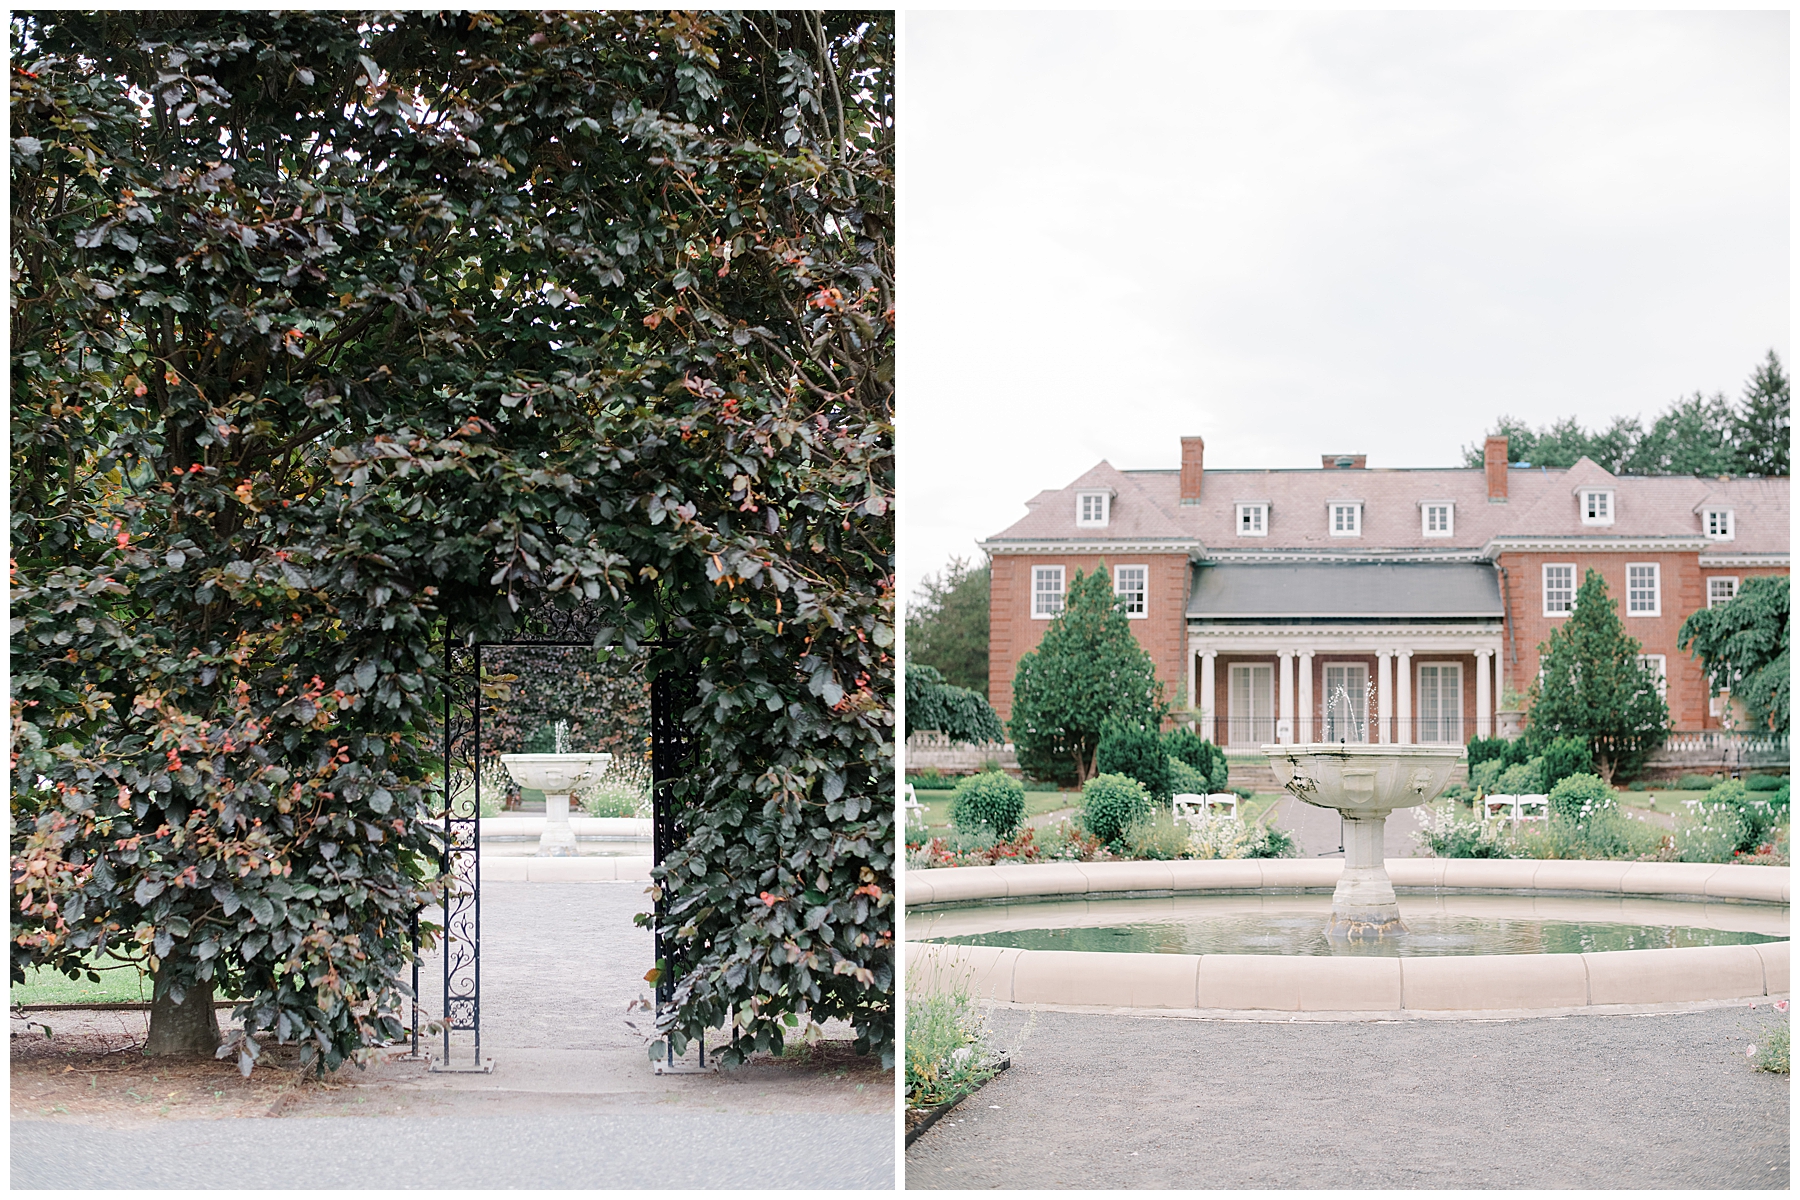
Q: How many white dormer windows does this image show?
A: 6